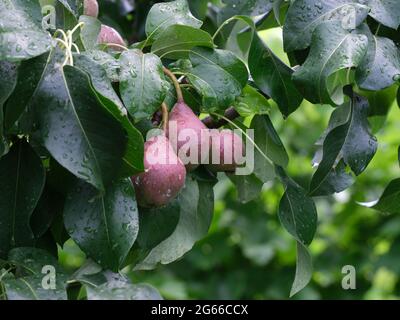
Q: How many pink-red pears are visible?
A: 5